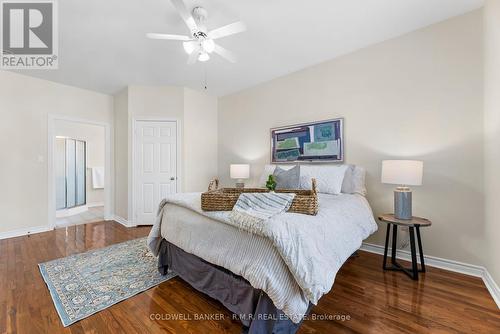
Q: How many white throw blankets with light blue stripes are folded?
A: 1